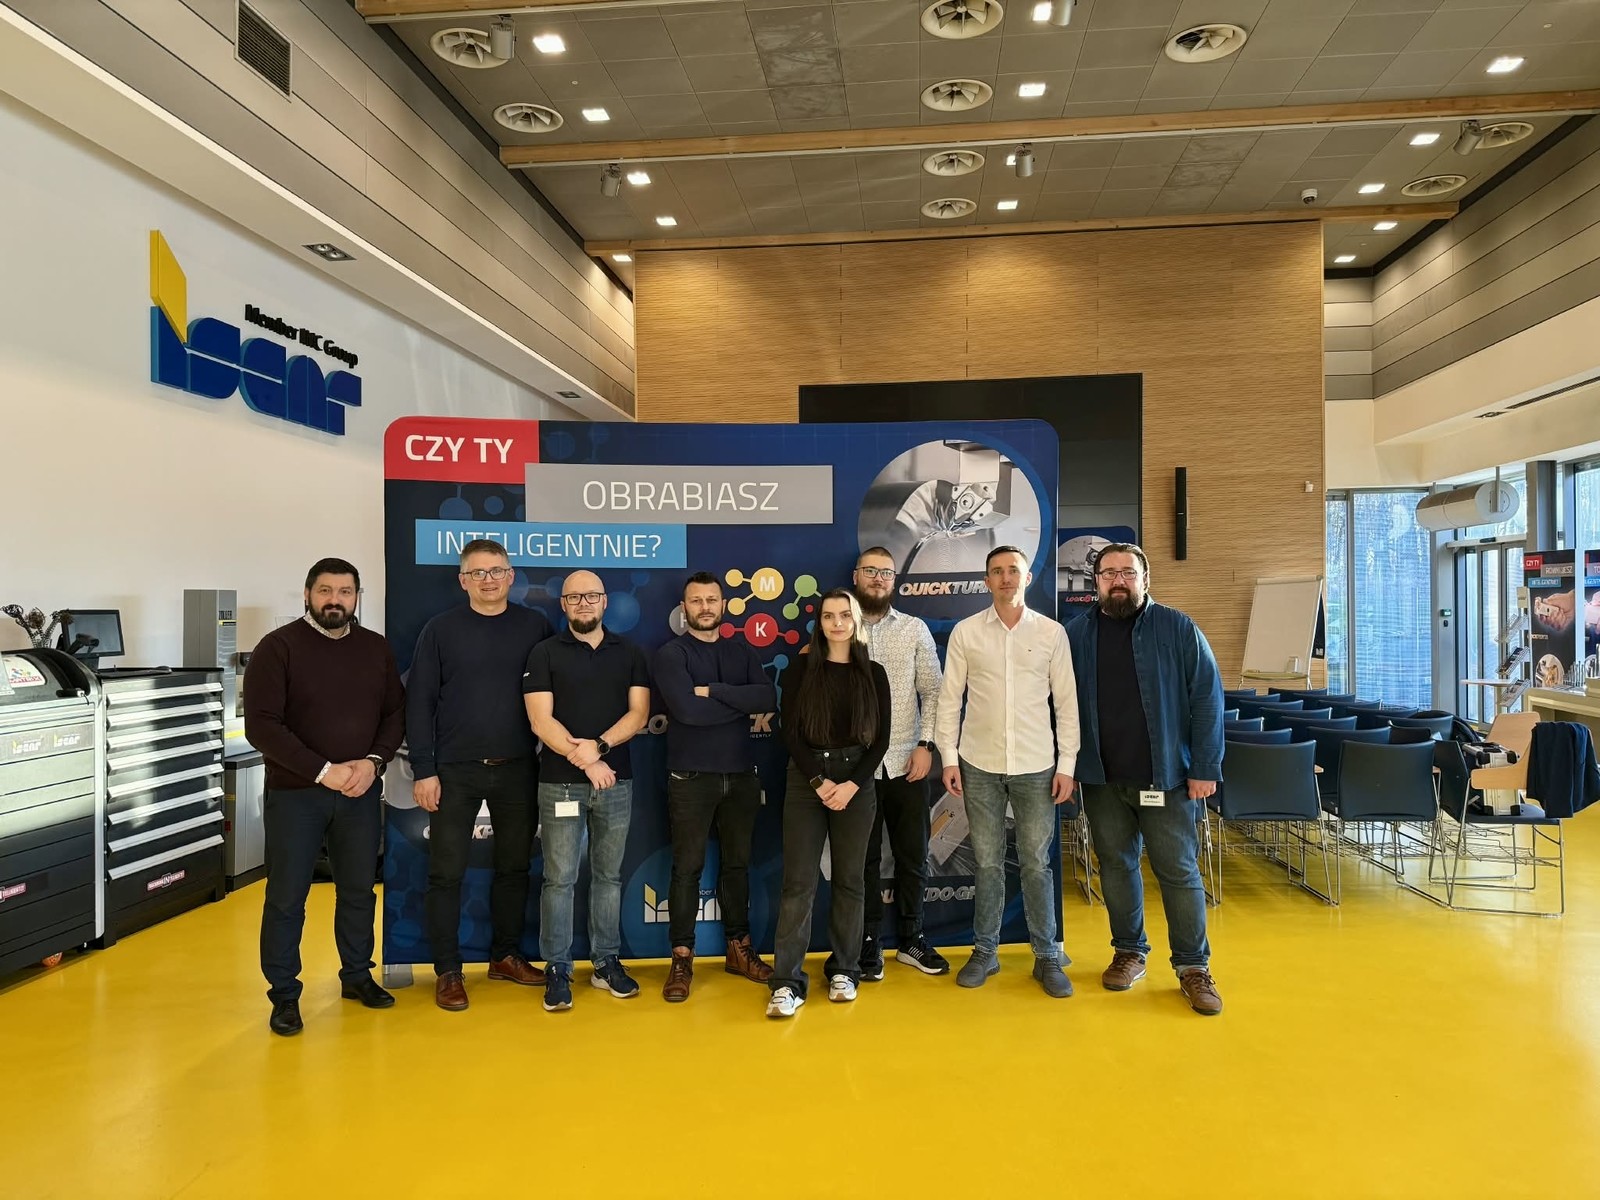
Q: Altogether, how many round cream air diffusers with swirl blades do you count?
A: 9